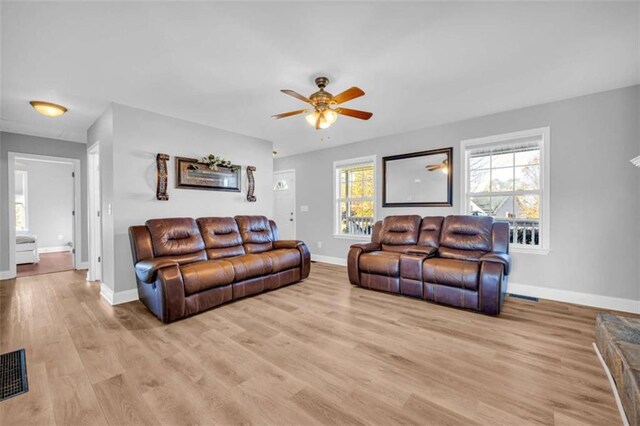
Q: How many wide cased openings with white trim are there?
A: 1